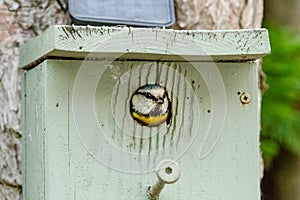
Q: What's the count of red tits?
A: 0